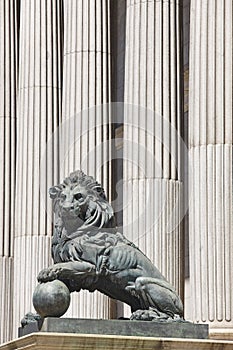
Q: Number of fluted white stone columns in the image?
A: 5